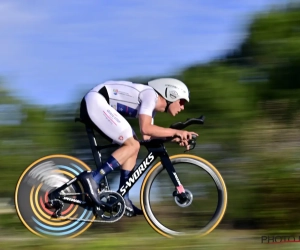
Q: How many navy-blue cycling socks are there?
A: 2